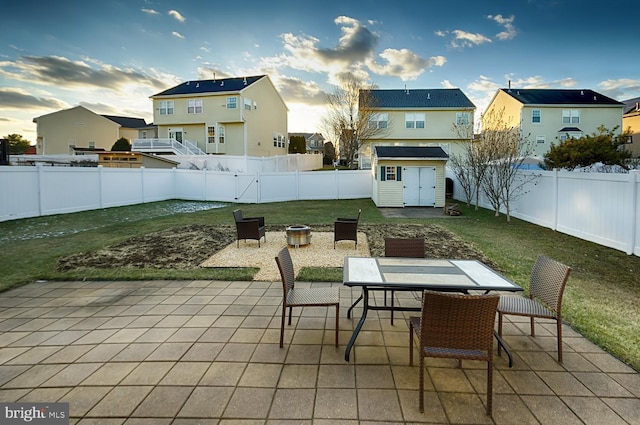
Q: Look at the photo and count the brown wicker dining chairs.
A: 4